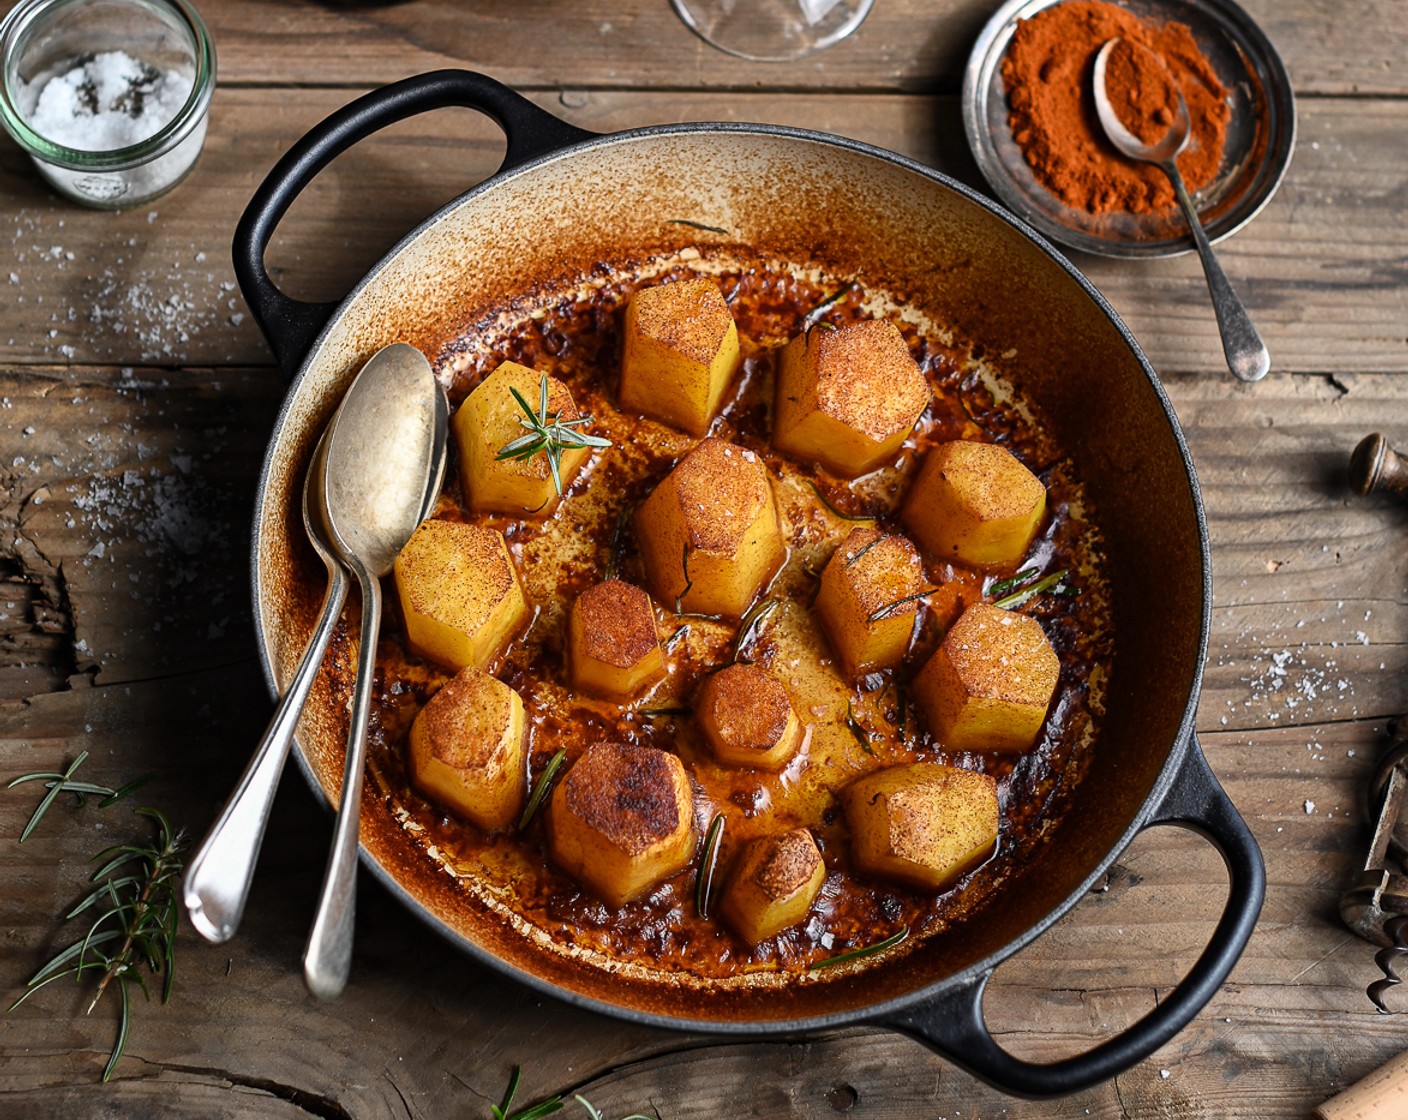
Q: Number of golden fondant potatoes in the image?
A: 14